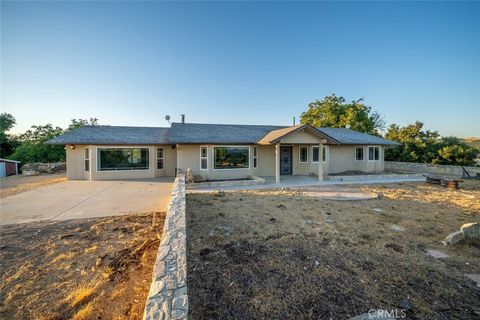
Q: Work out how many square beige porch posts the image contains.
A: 2